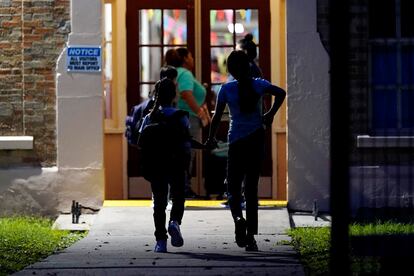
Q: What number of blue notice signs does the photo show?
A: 1